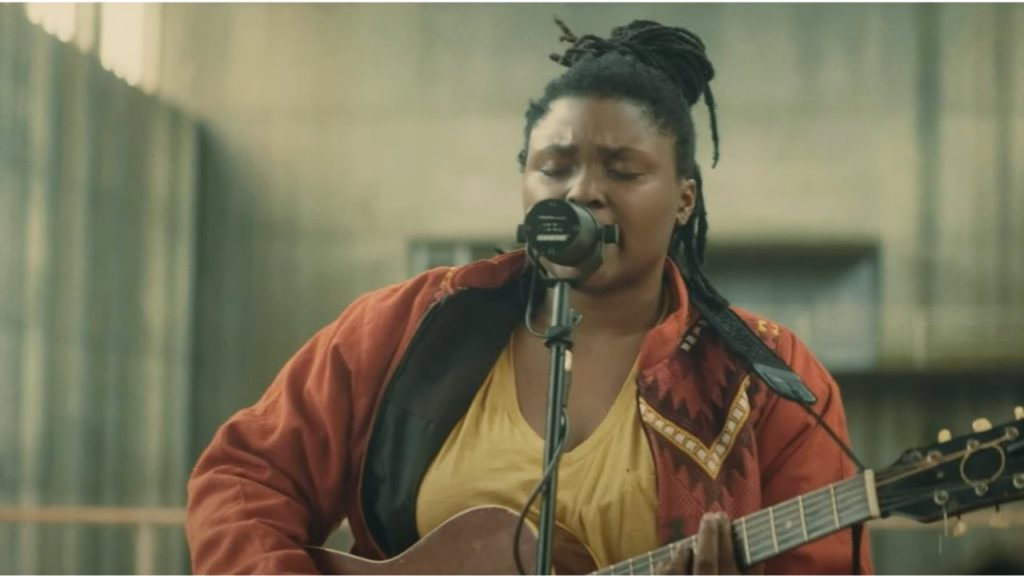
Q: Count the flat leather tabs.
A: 1